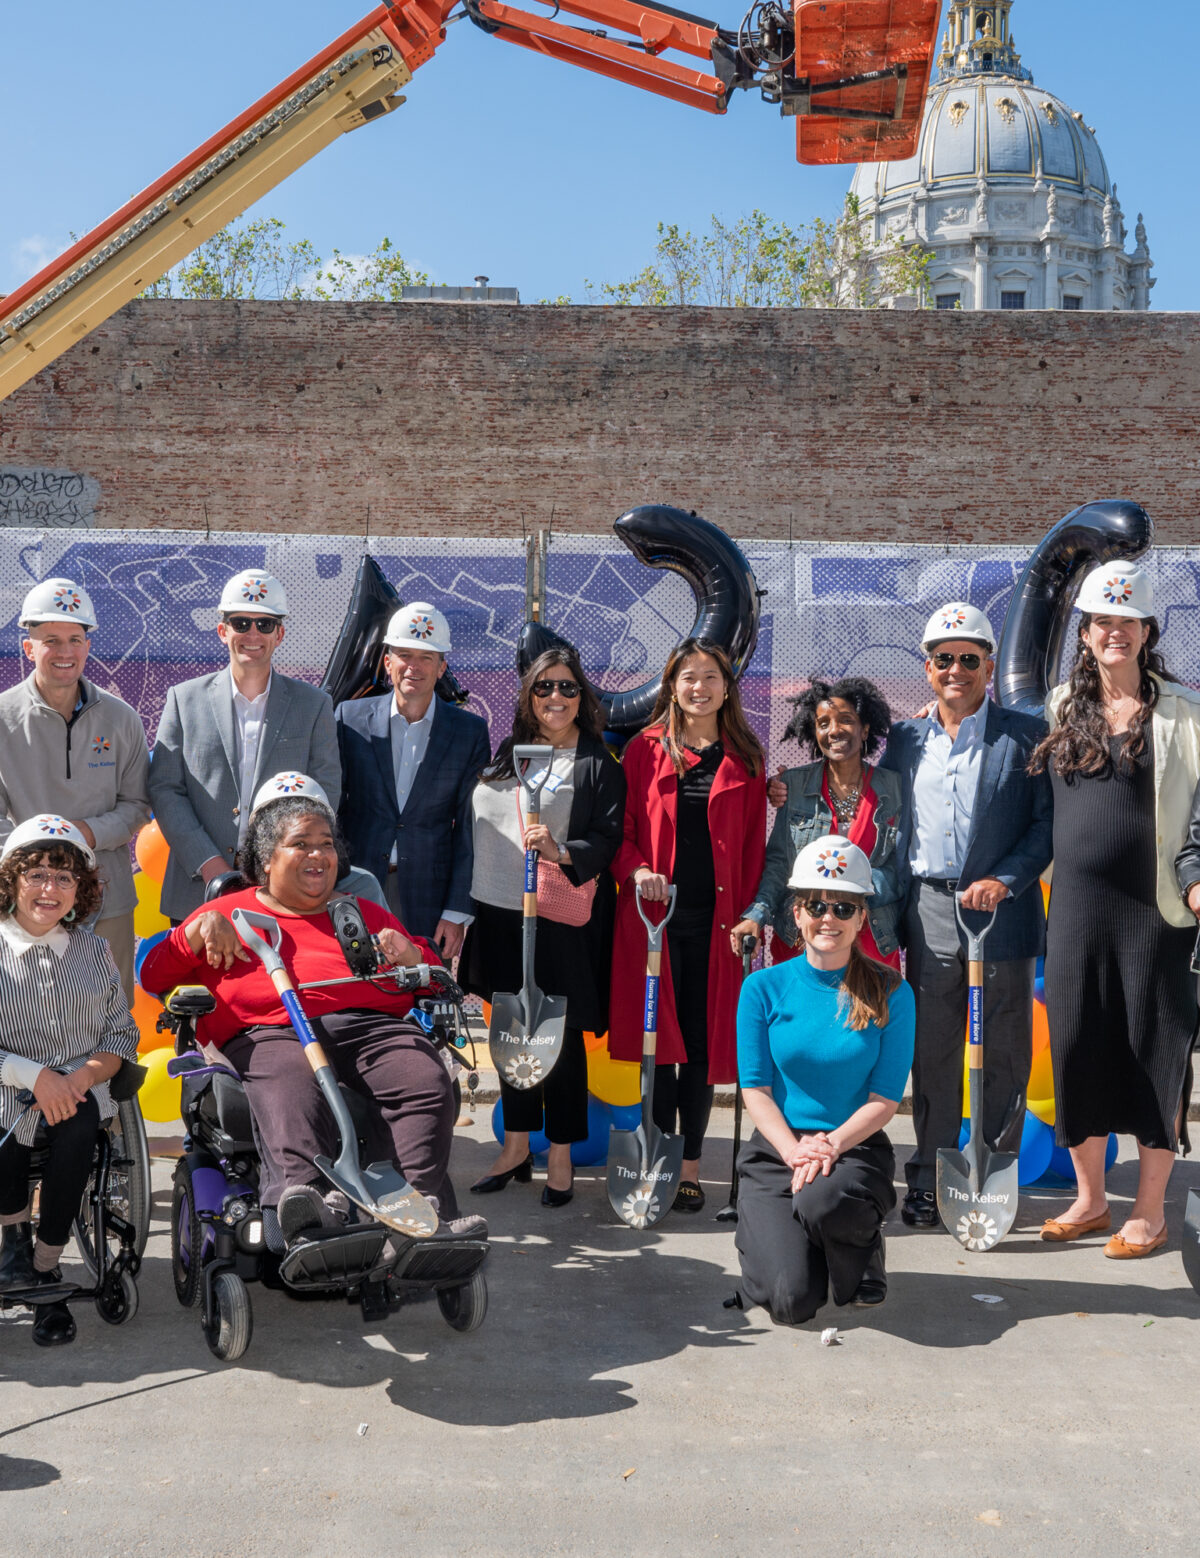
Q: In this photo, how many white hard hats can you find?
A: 8